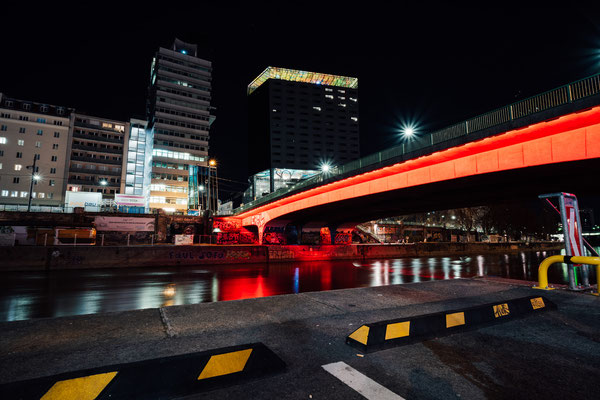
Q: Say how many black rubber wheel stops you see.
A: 2